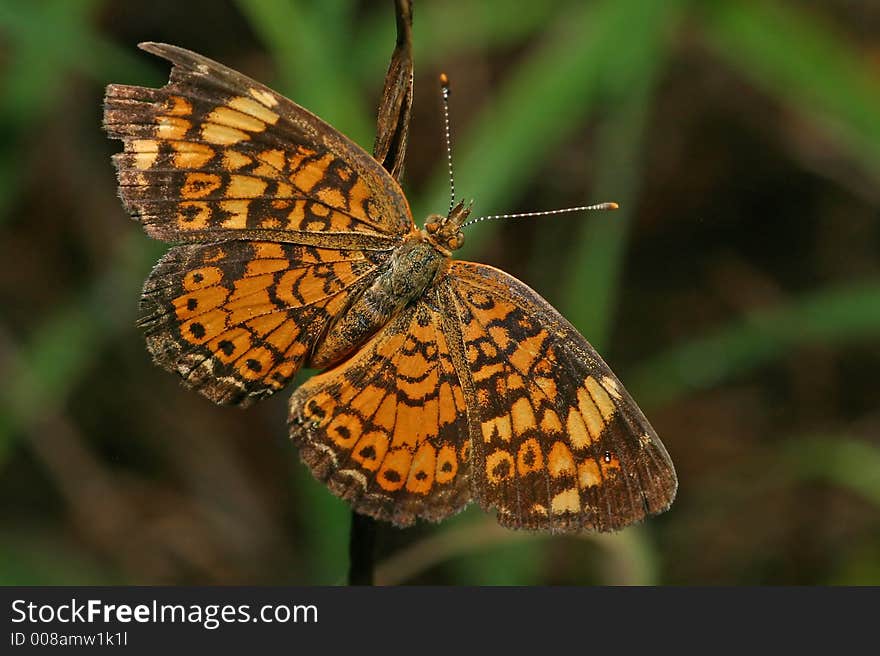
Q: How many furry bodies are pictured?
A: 1